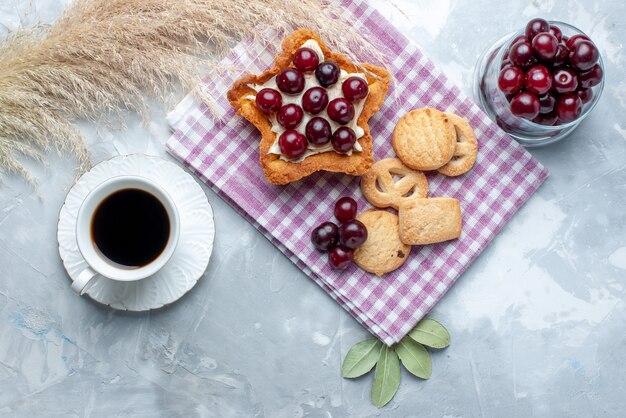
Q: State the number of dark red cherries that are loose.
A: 4